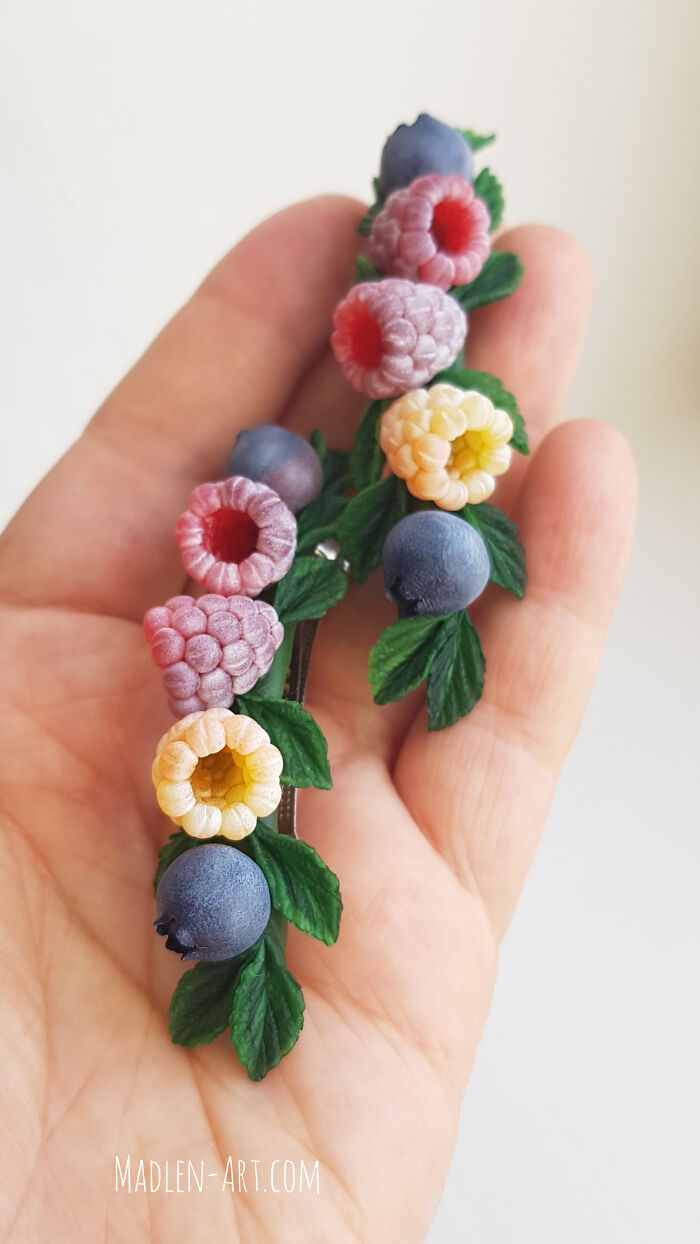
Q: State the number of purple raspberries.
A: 4